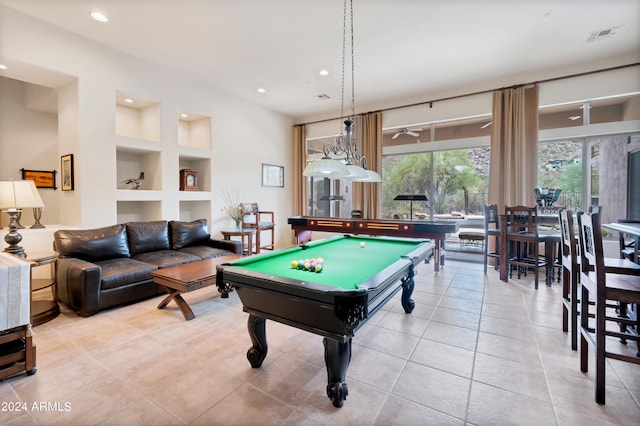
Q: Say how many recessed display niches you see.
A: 6